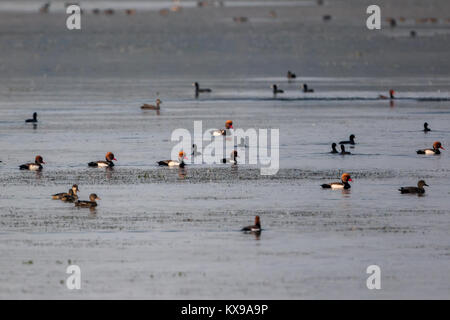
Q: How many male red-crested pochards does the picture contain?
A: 9